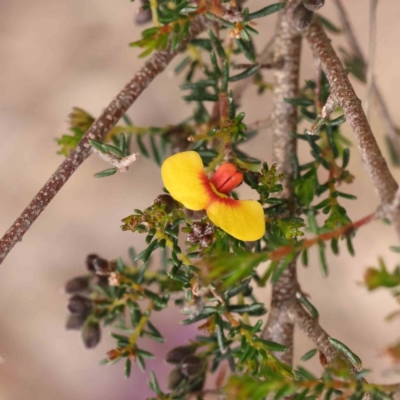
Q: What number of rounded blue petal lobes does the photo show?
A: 0